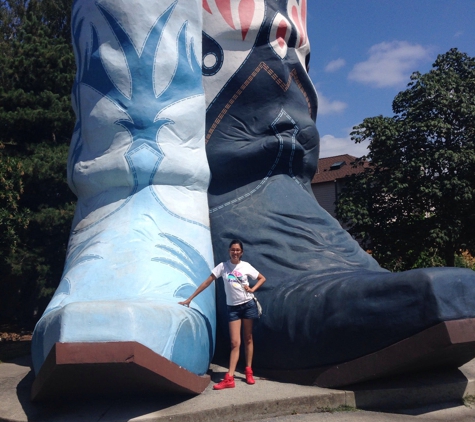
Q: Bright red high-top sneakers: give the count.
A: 2